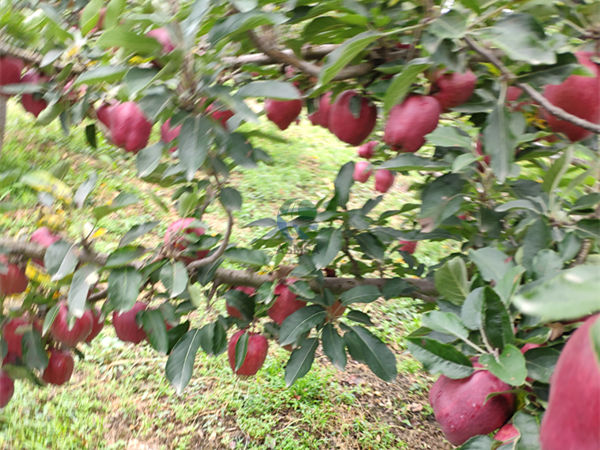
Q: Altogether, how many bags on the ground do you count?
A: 0